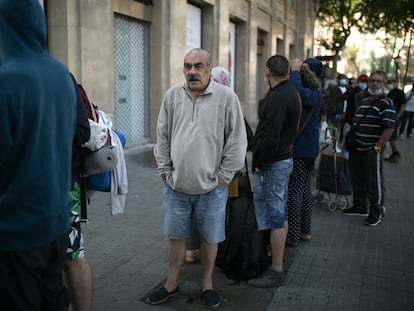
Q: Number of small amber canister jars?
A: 0